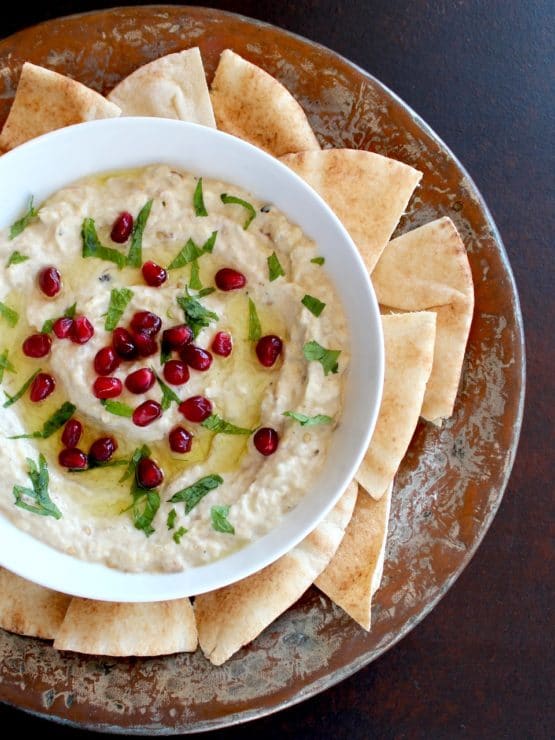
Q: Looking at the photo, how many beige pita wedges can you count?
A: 10